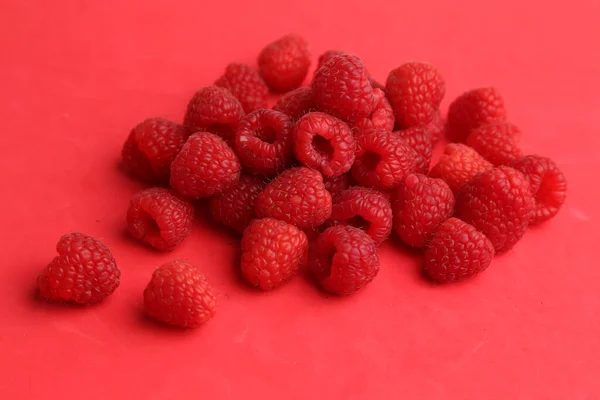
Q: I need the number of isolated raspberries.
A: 2